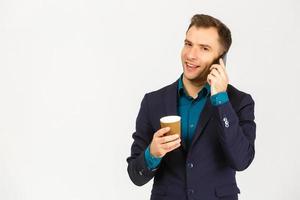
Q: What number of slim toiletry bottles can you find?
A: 0